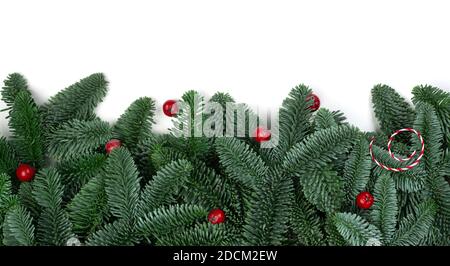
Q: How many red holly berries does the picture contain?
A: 7